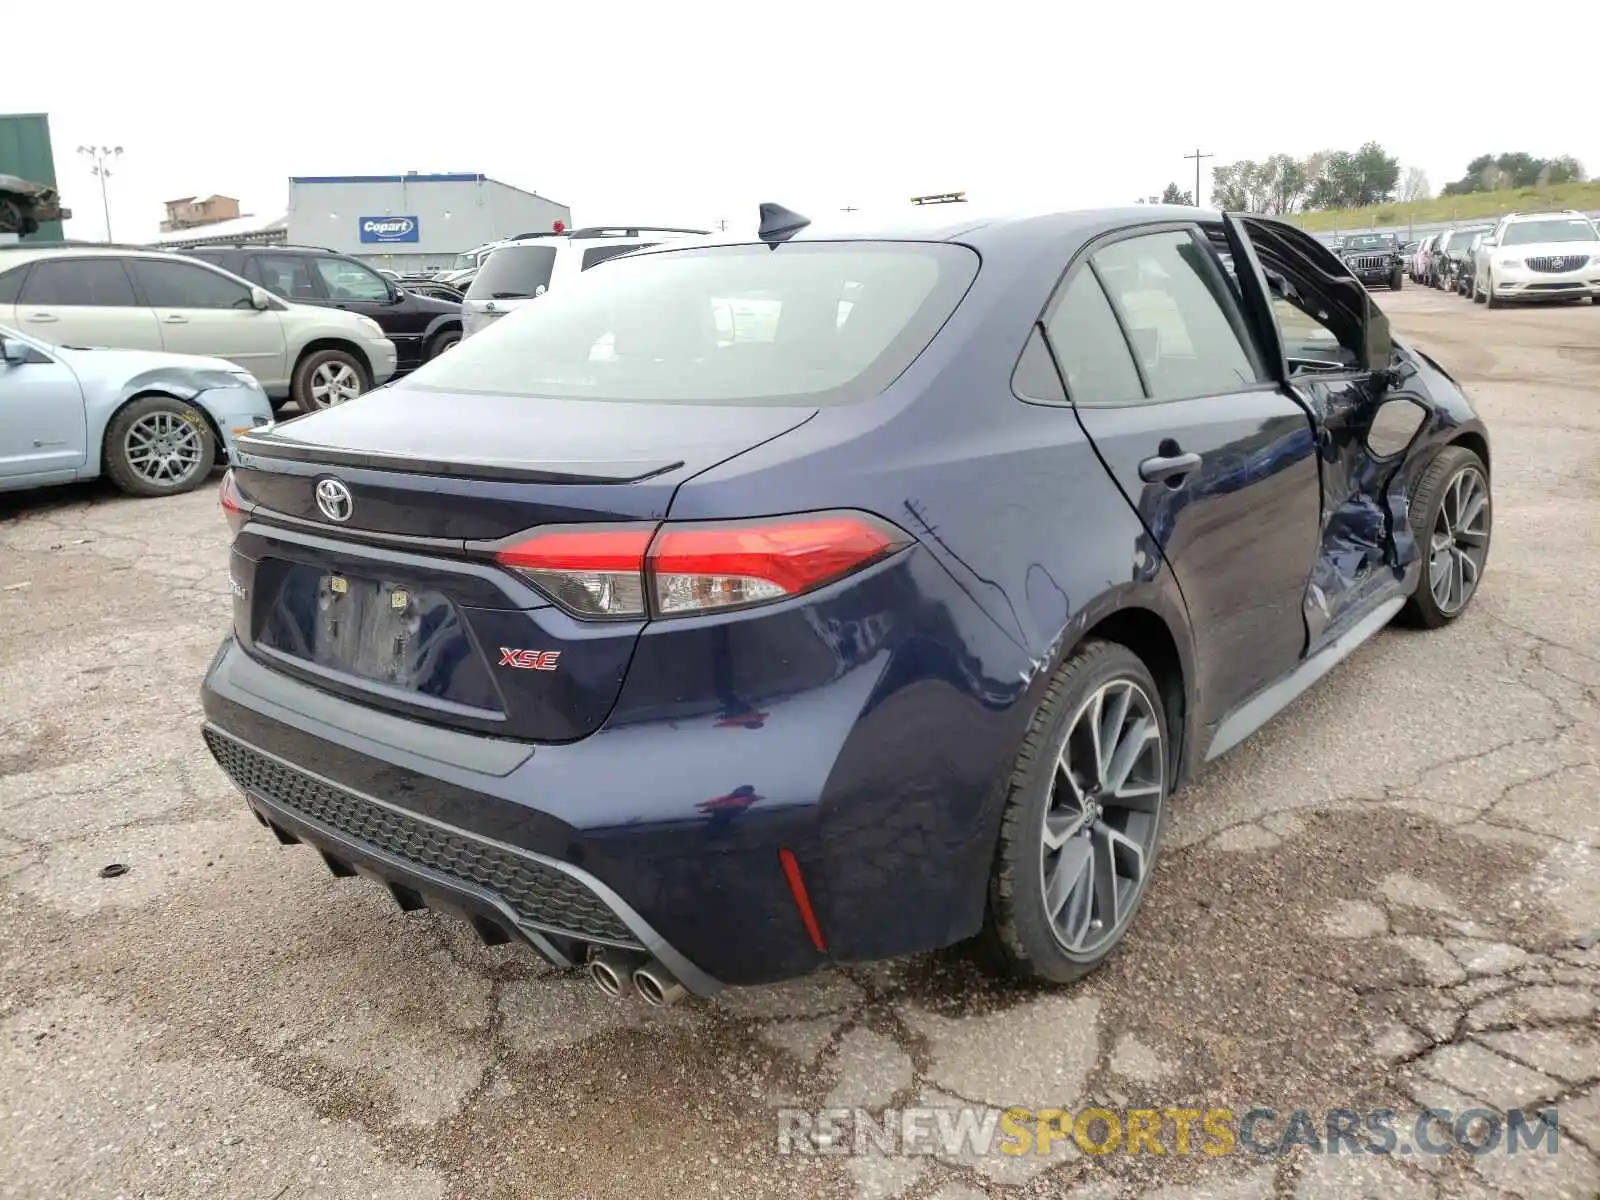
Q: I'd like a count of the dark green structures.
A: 1